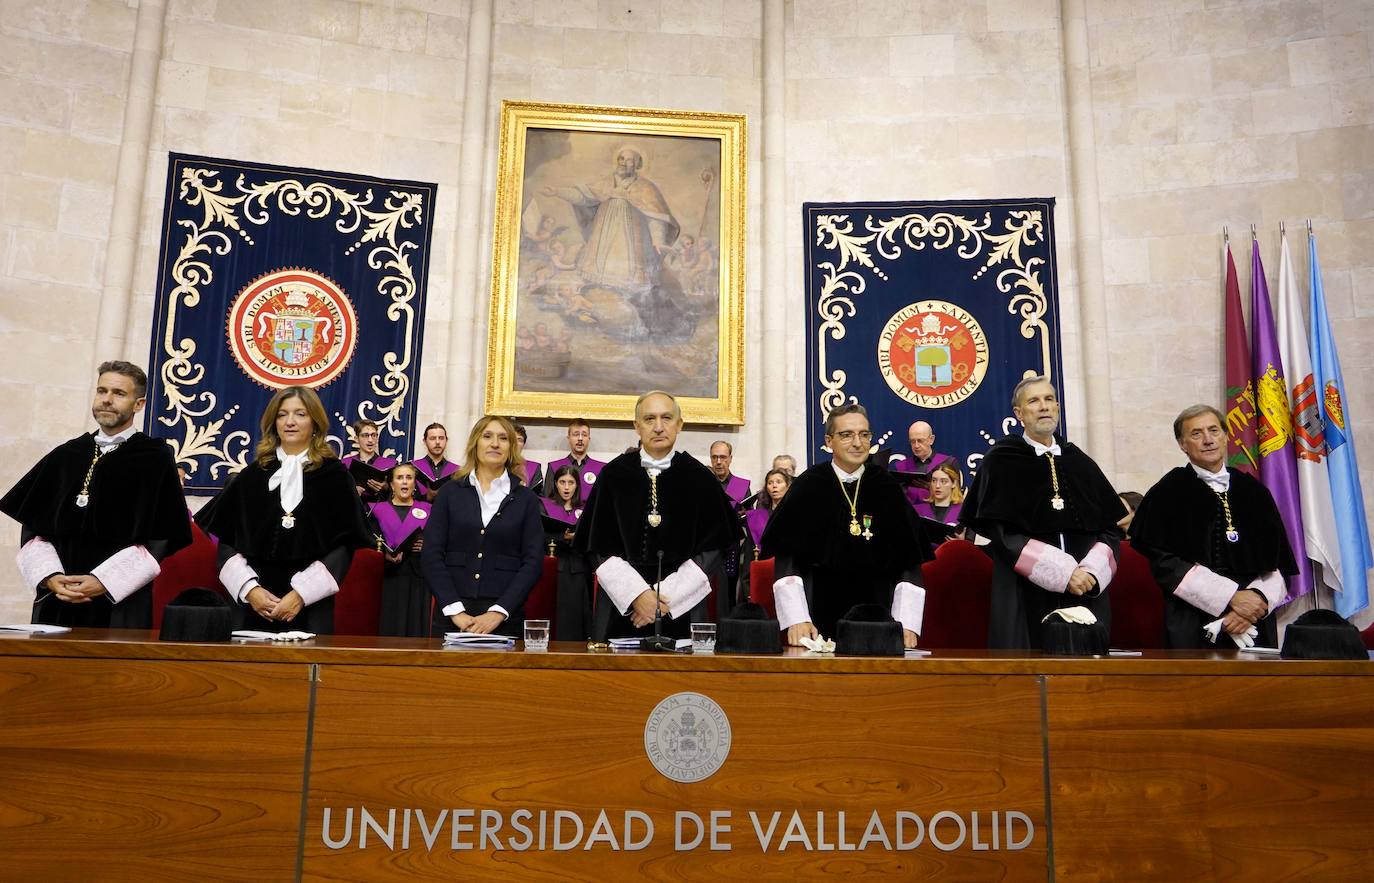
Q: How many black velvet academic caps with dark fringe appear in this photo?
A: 5